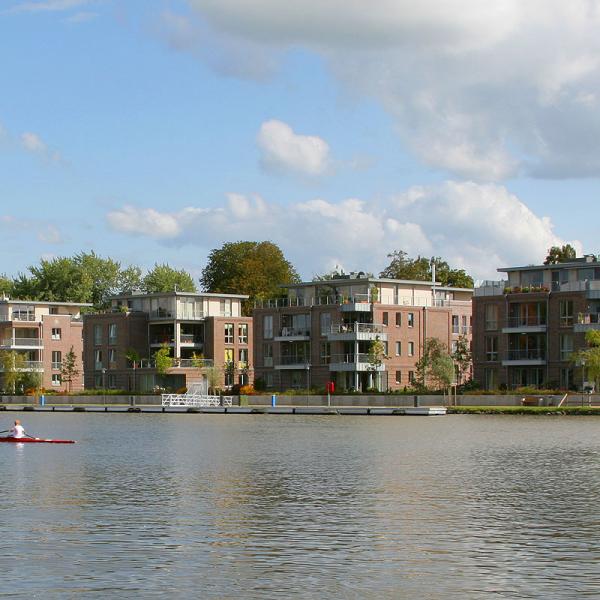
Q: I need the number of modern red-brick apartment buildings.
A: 4